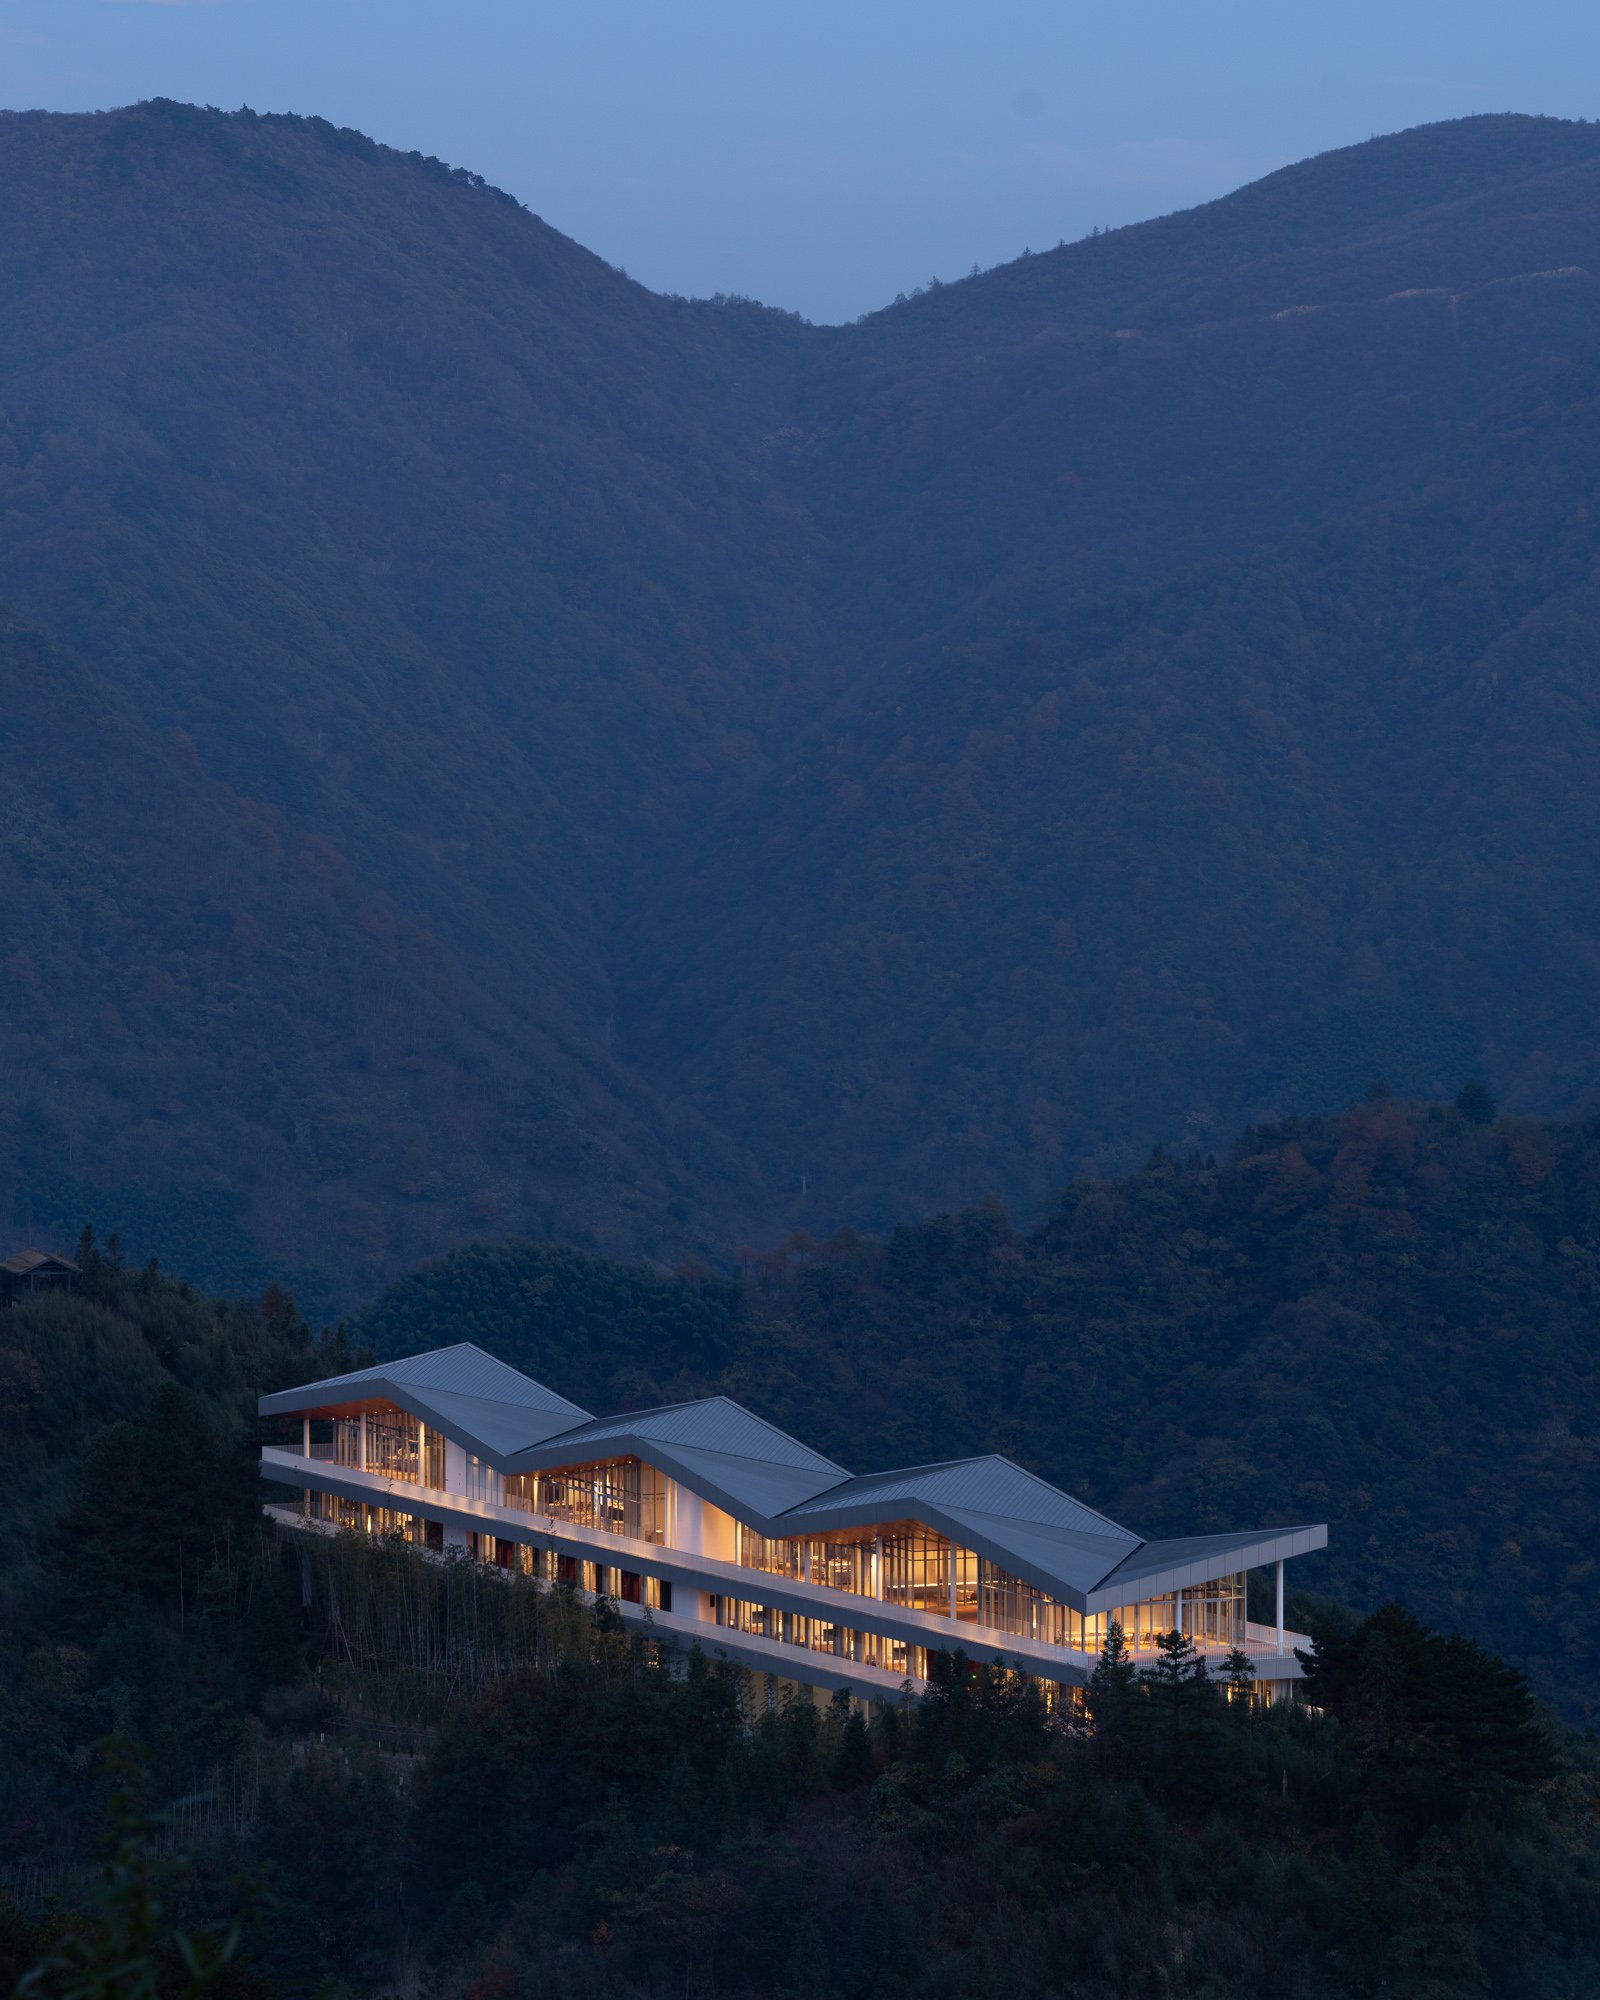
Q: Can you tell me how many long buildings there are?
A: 1